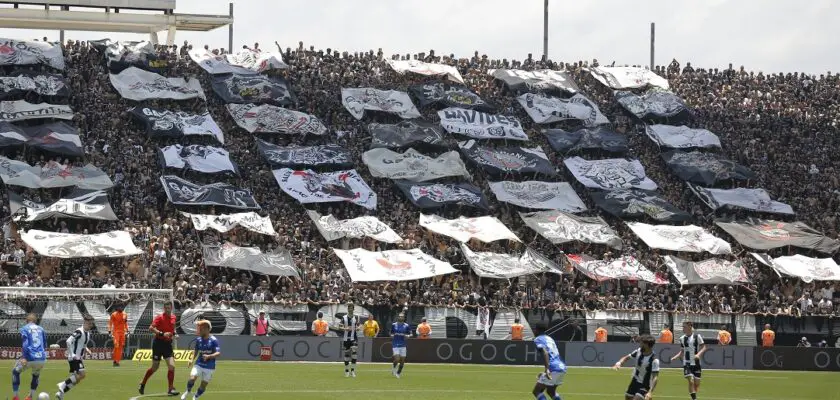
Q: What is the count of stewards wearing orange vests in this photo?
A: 7